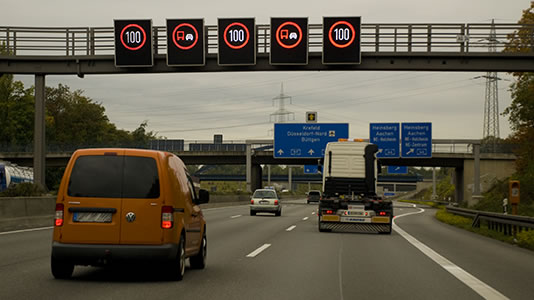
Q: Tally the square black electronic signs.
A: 5